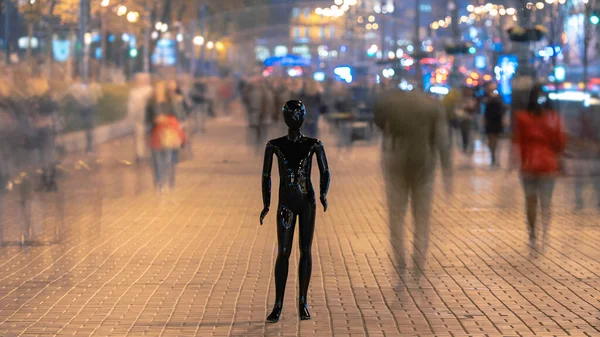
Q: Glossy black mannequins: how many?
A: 1